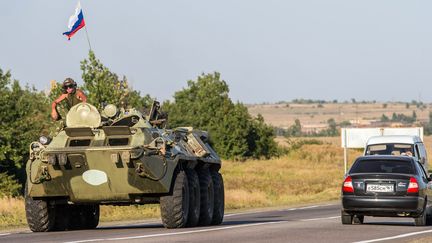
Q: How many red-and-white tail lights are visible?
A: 2